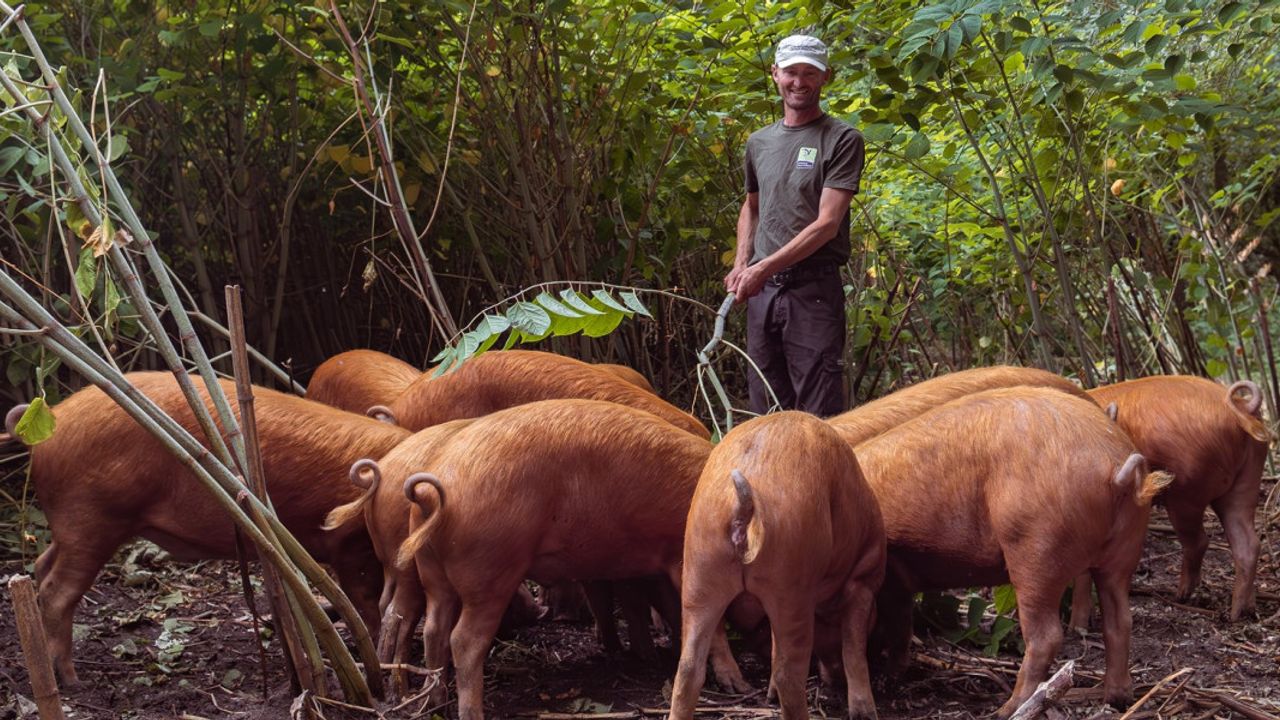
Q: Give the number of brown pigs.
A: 10